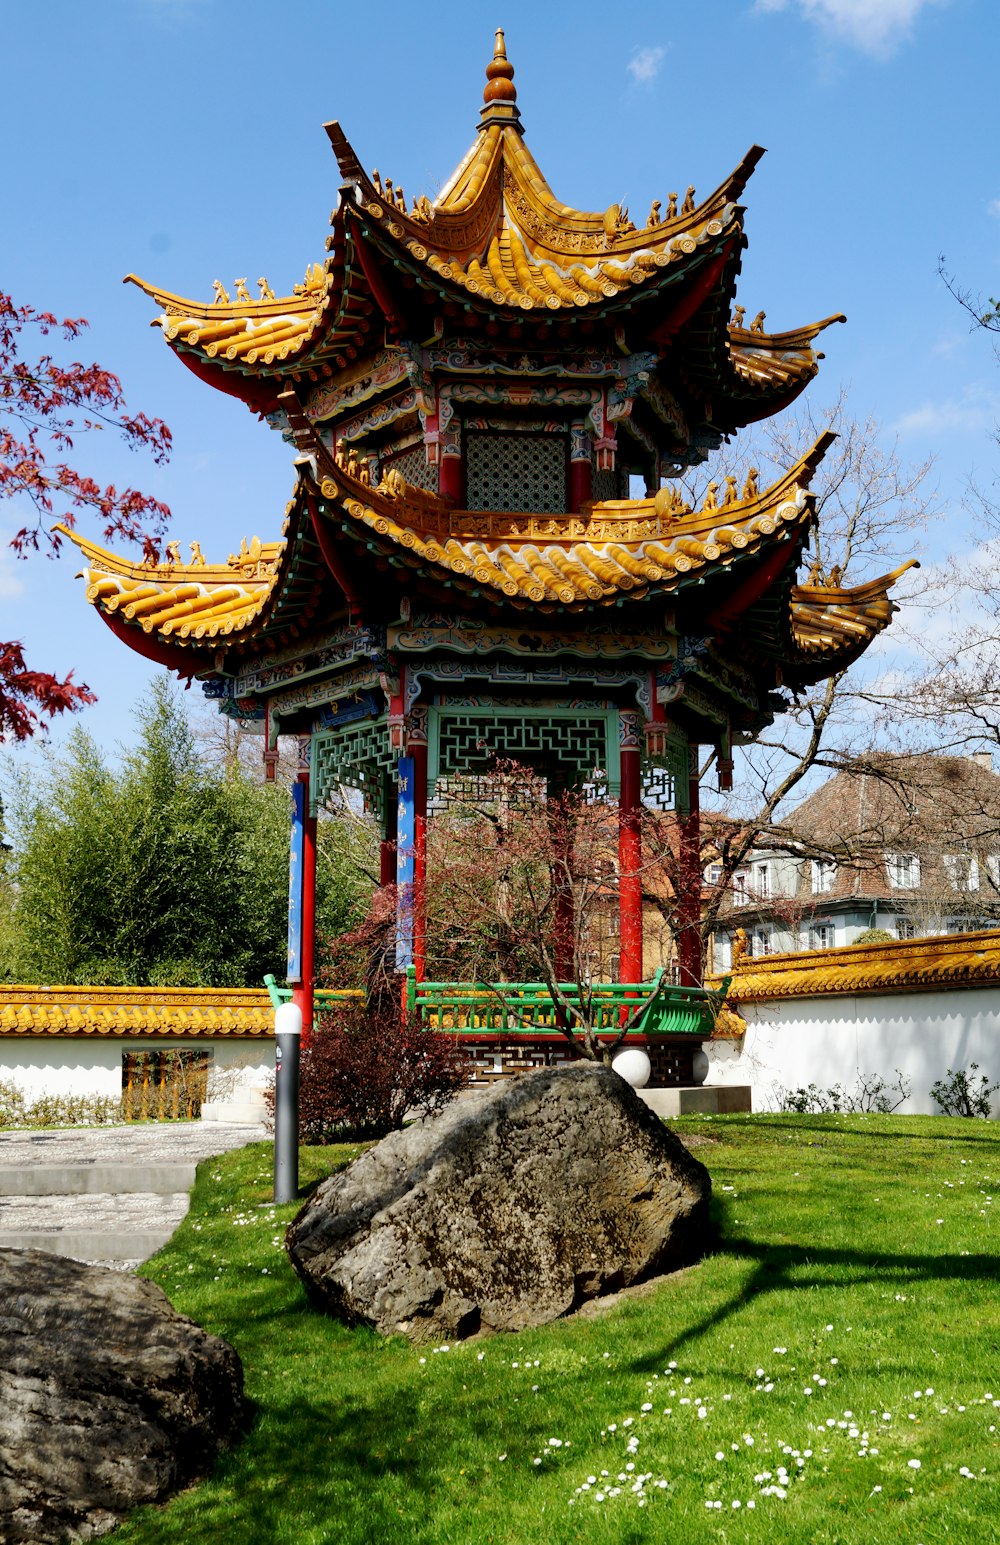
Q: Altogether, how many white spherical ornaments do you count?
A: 2